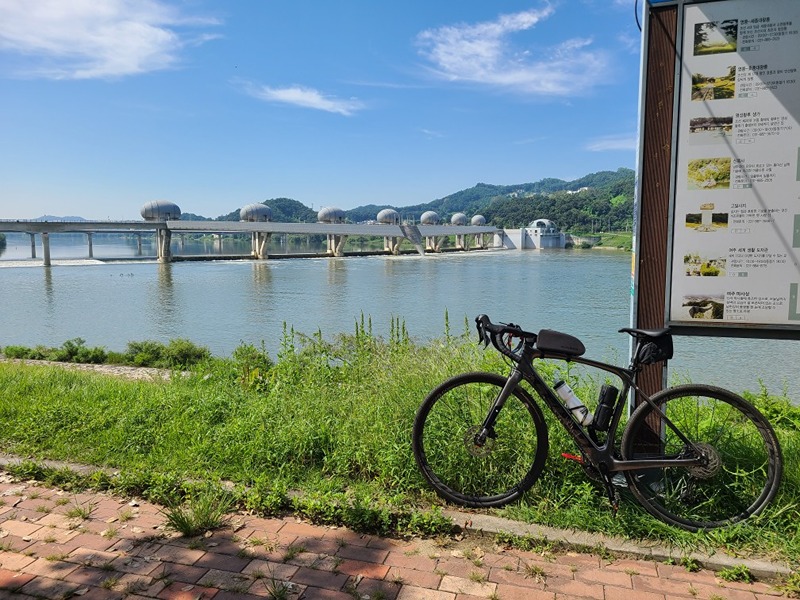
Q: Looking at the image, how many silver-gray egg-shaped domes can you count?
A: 7